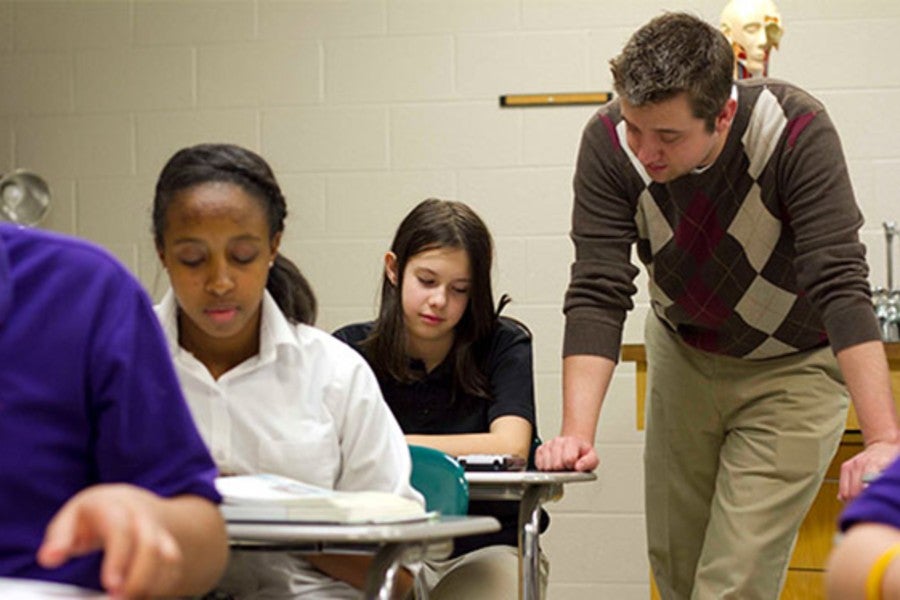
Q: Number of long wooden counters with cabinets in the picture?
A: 1